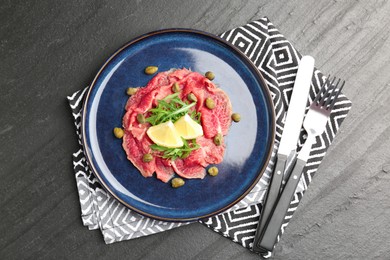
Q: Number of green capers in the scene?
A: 13